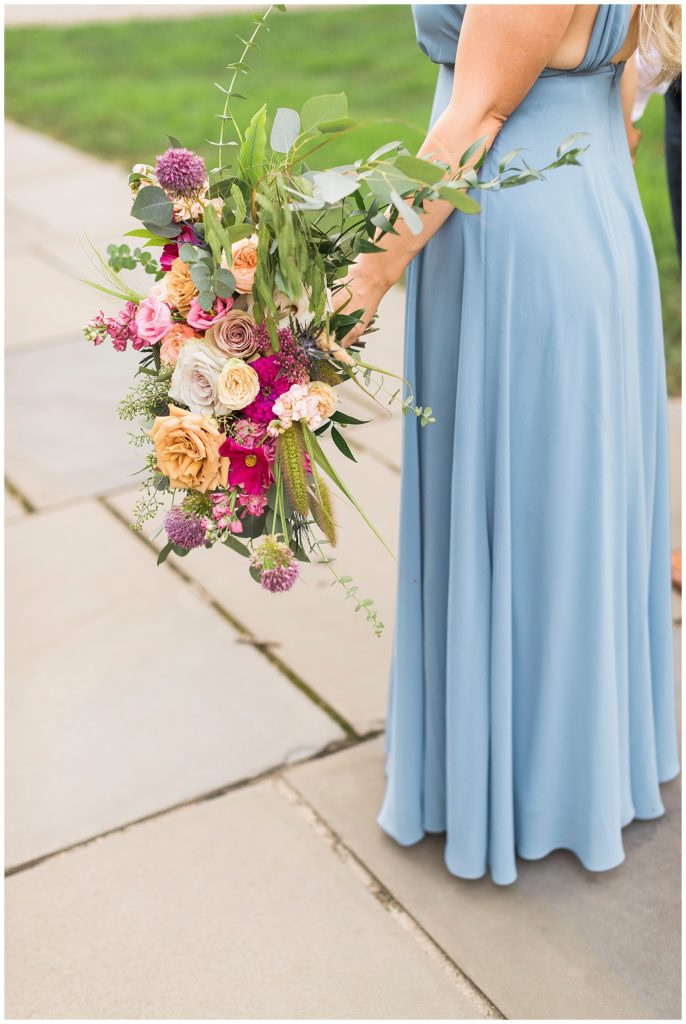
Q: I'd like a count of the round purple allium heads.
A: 3